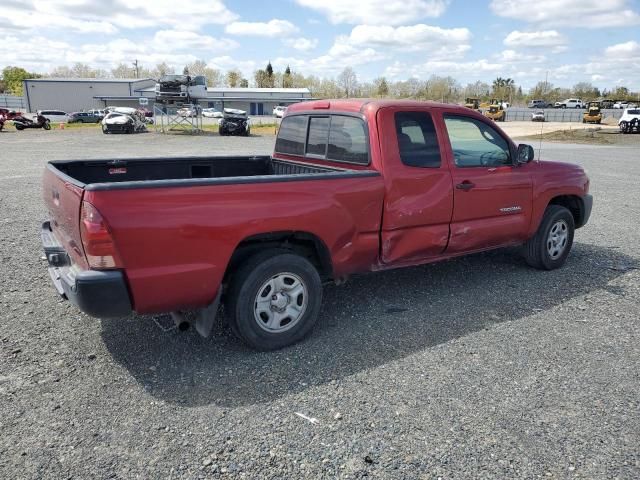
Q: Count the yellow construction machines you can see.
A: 3